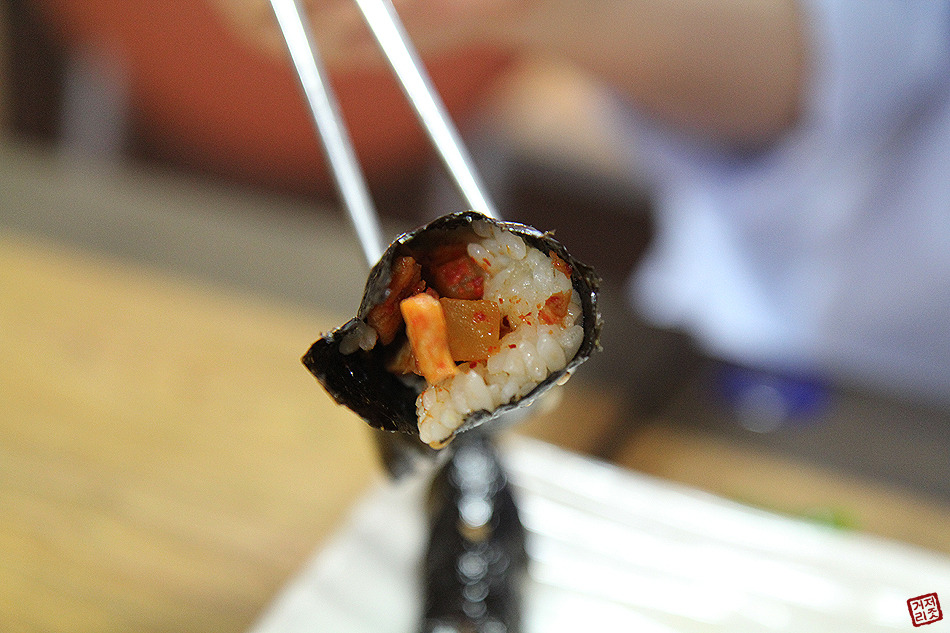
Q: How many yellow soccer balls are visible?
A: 0